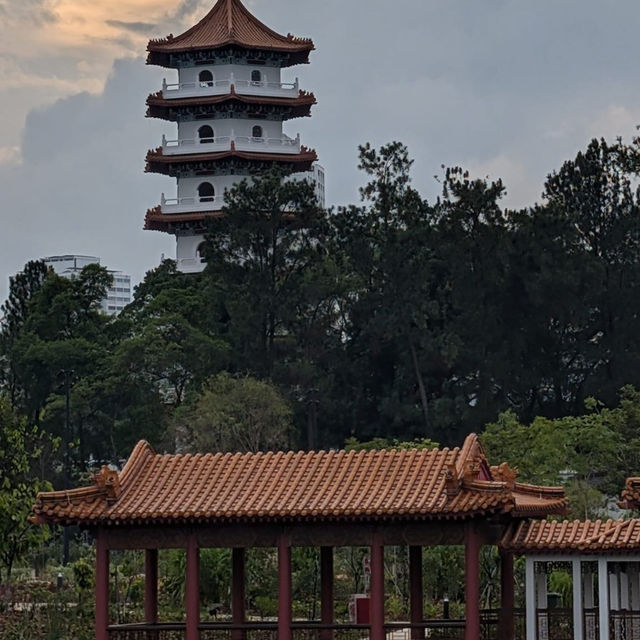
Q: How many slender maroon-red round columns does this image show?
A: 10